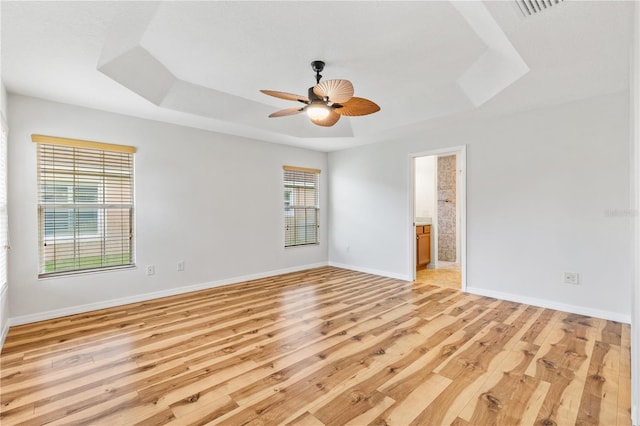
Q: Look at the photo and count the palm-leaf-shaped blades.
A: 5